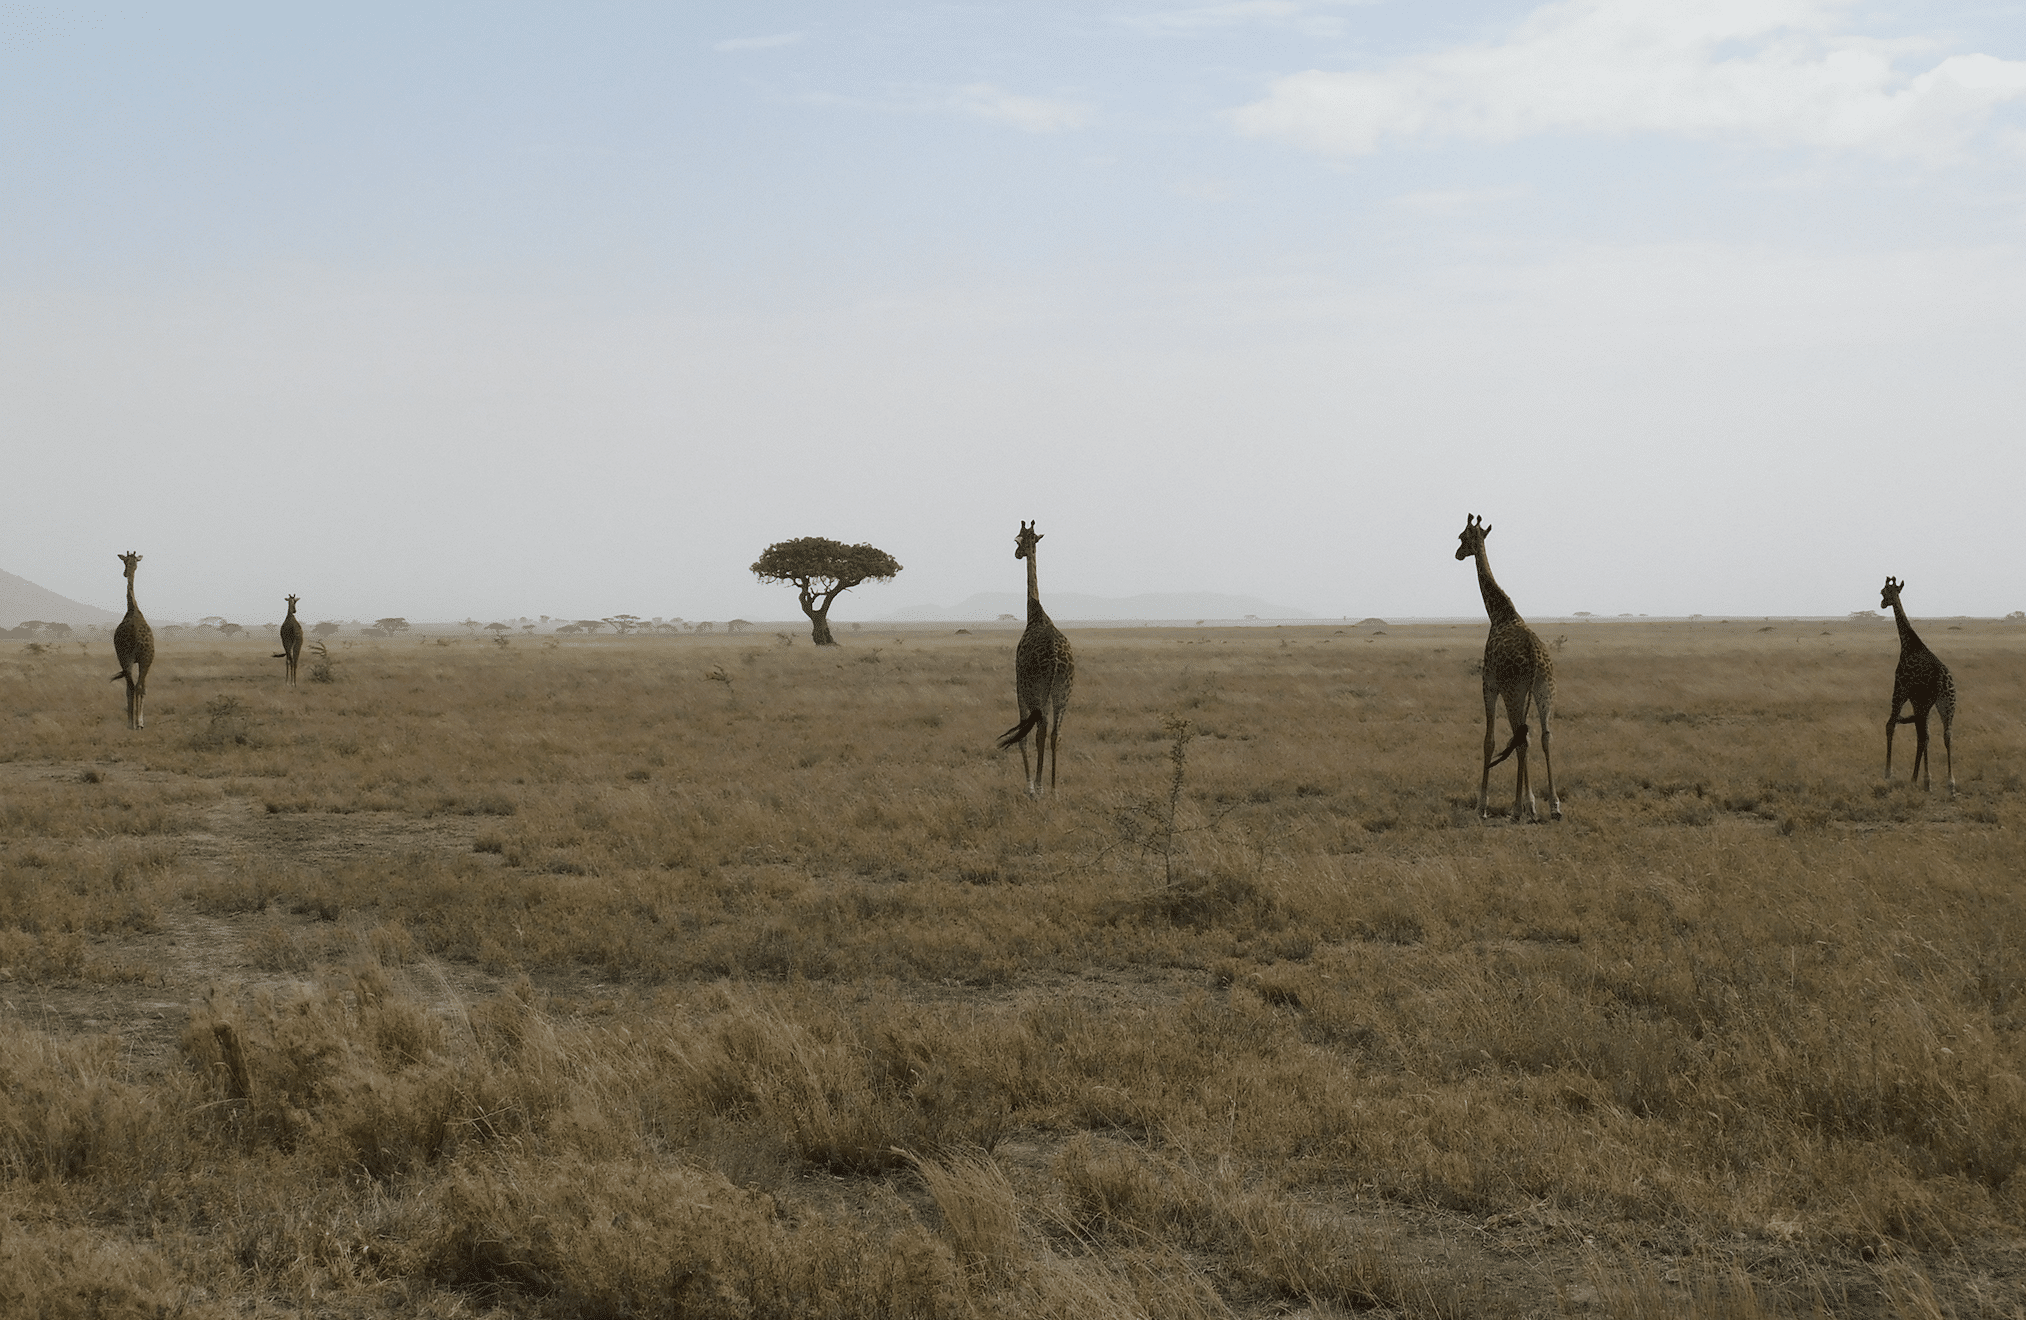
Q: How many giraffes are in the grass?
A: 5